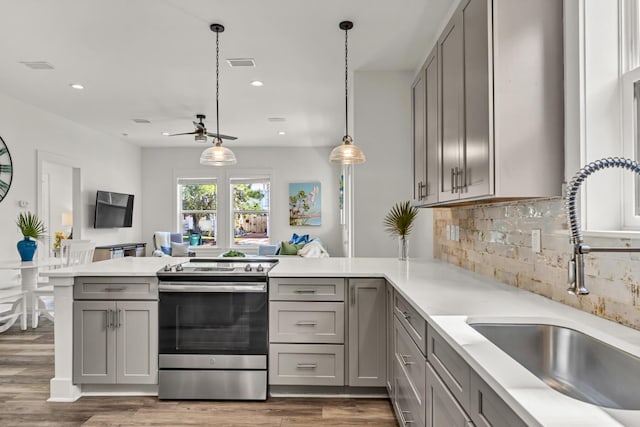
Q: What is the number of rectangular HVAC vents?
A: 4